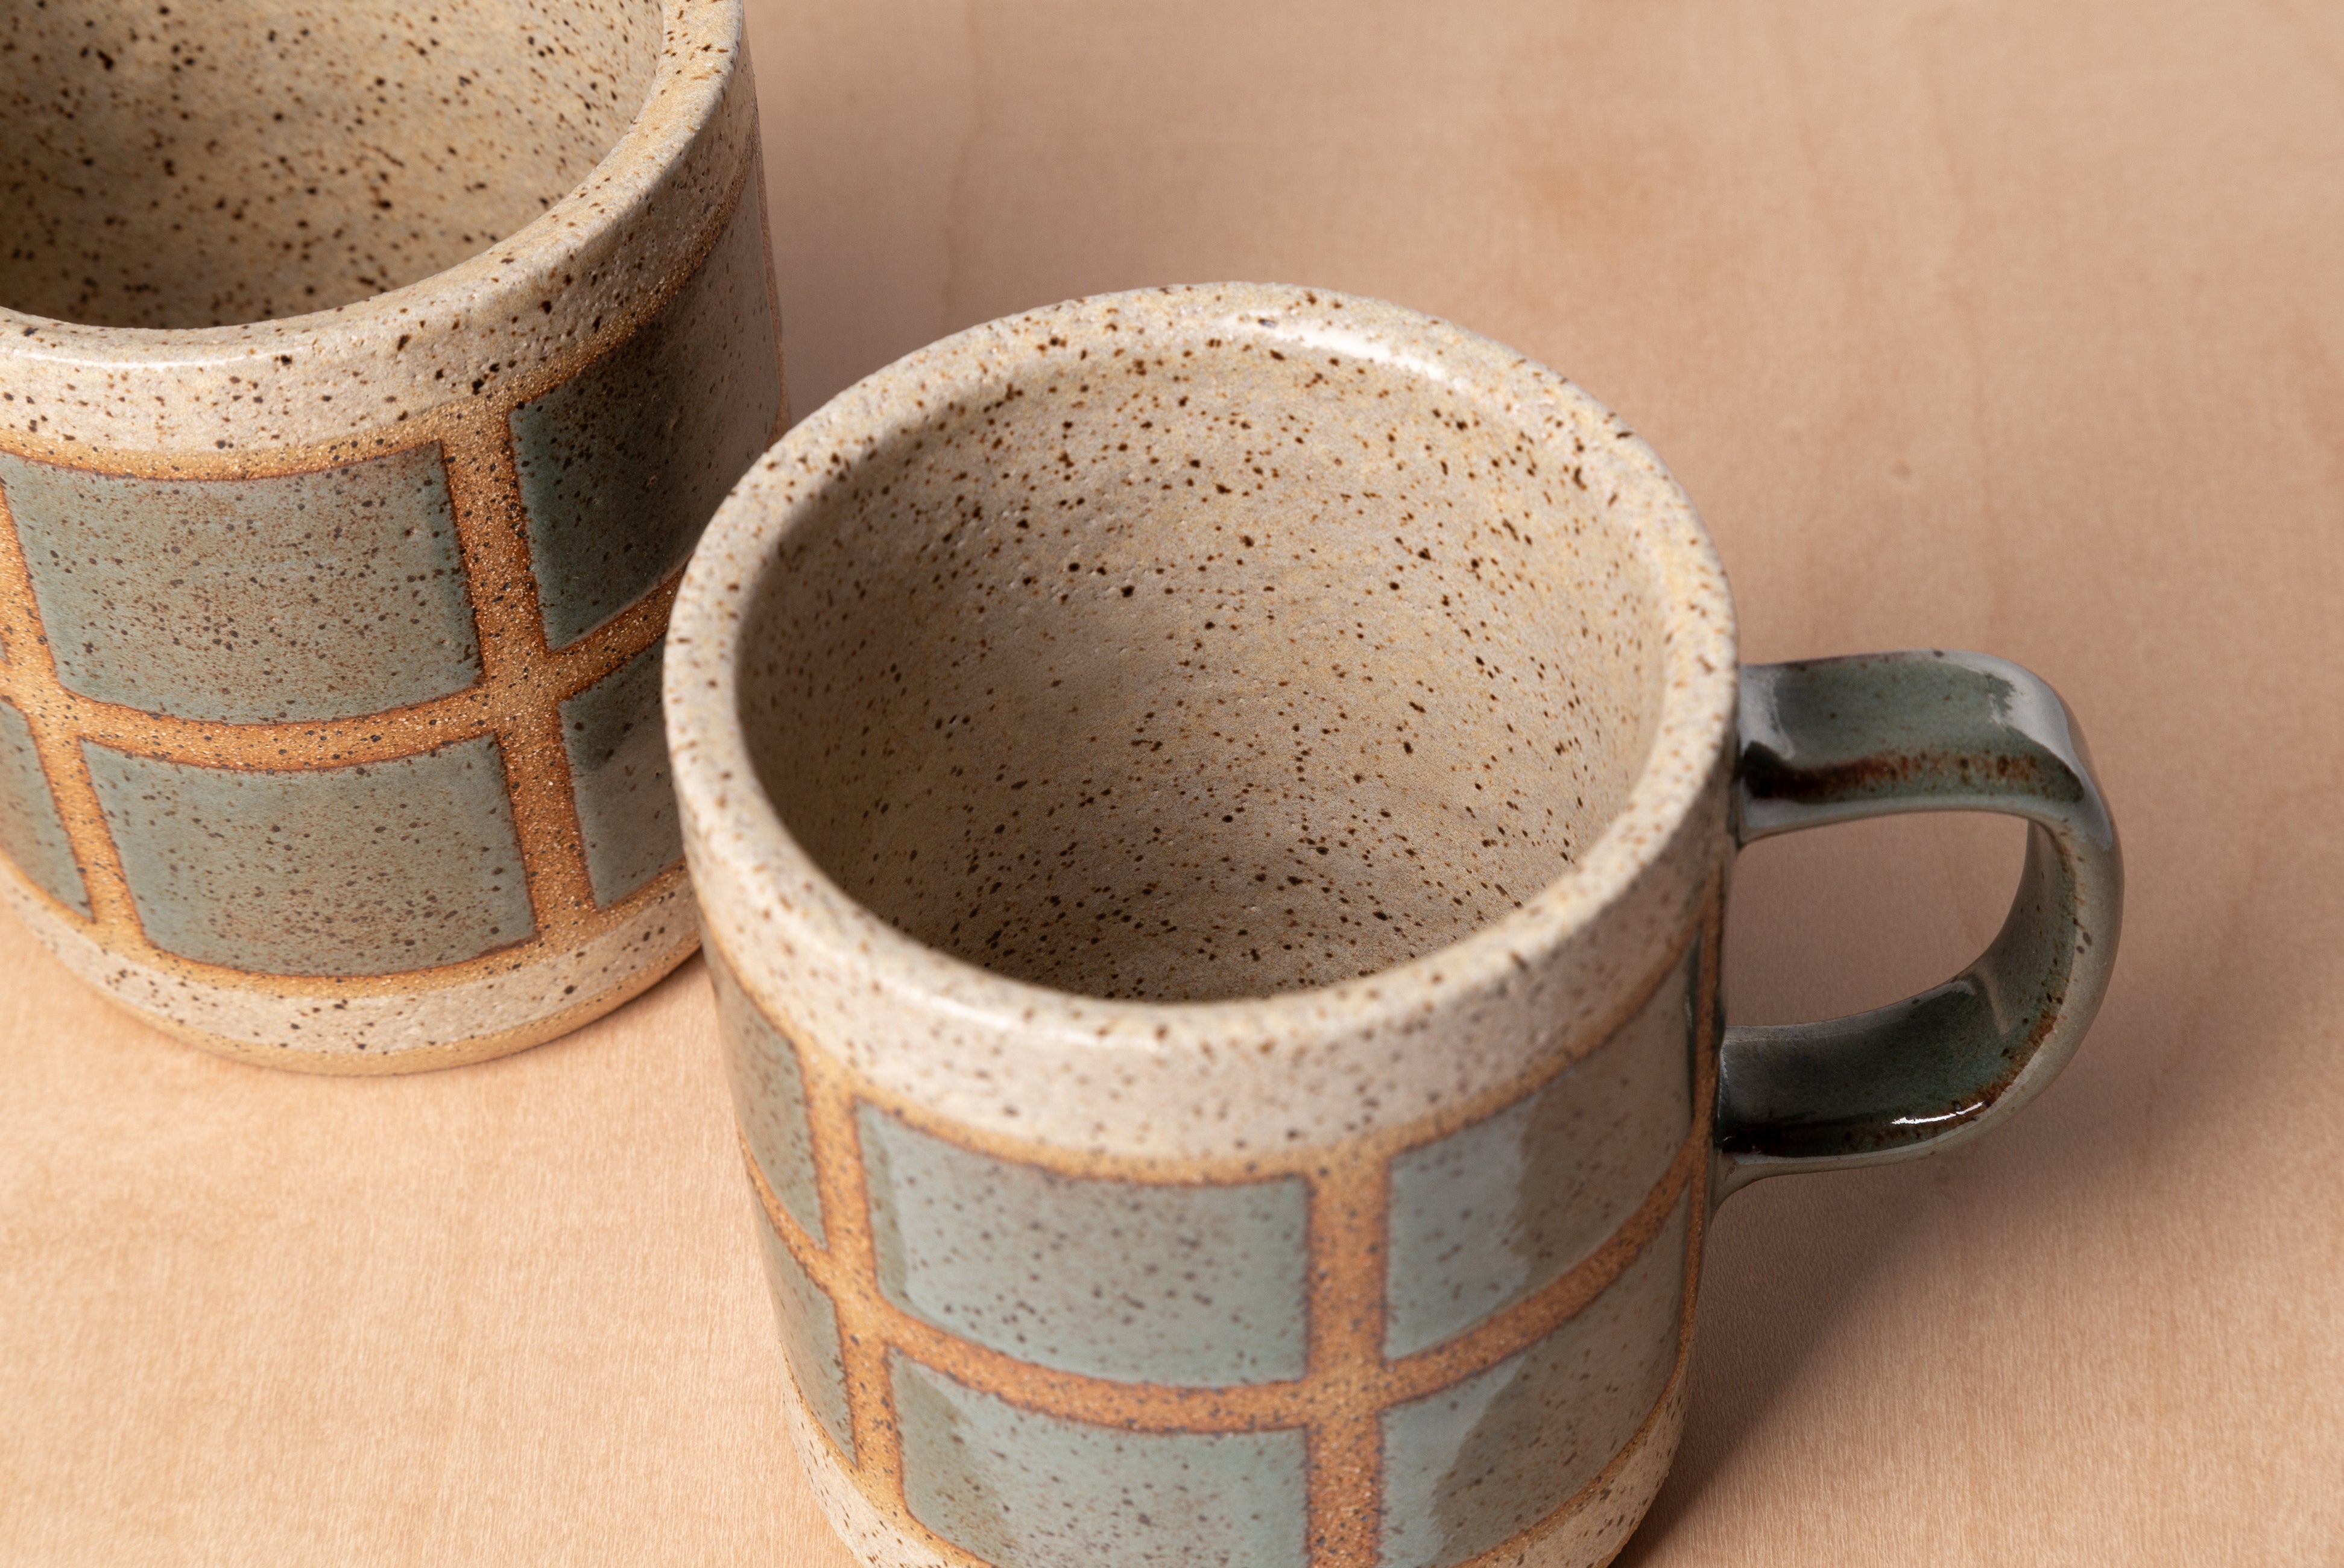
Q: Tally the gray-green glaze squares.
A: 12